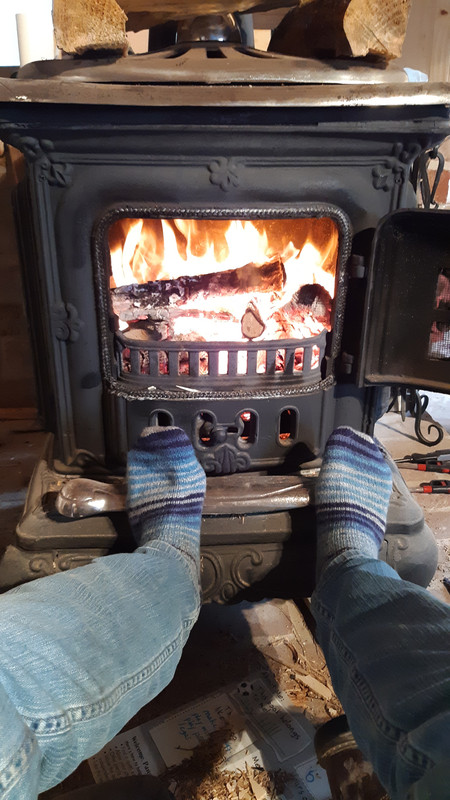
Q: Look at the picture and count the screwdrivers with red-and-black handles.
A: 2